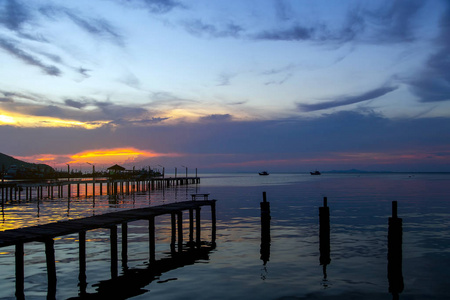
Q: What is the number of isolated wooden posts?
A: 3